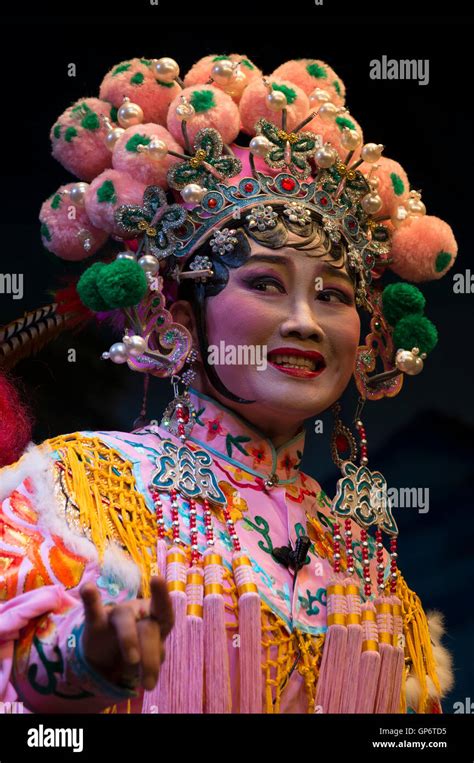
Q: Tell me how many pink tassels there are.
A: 10